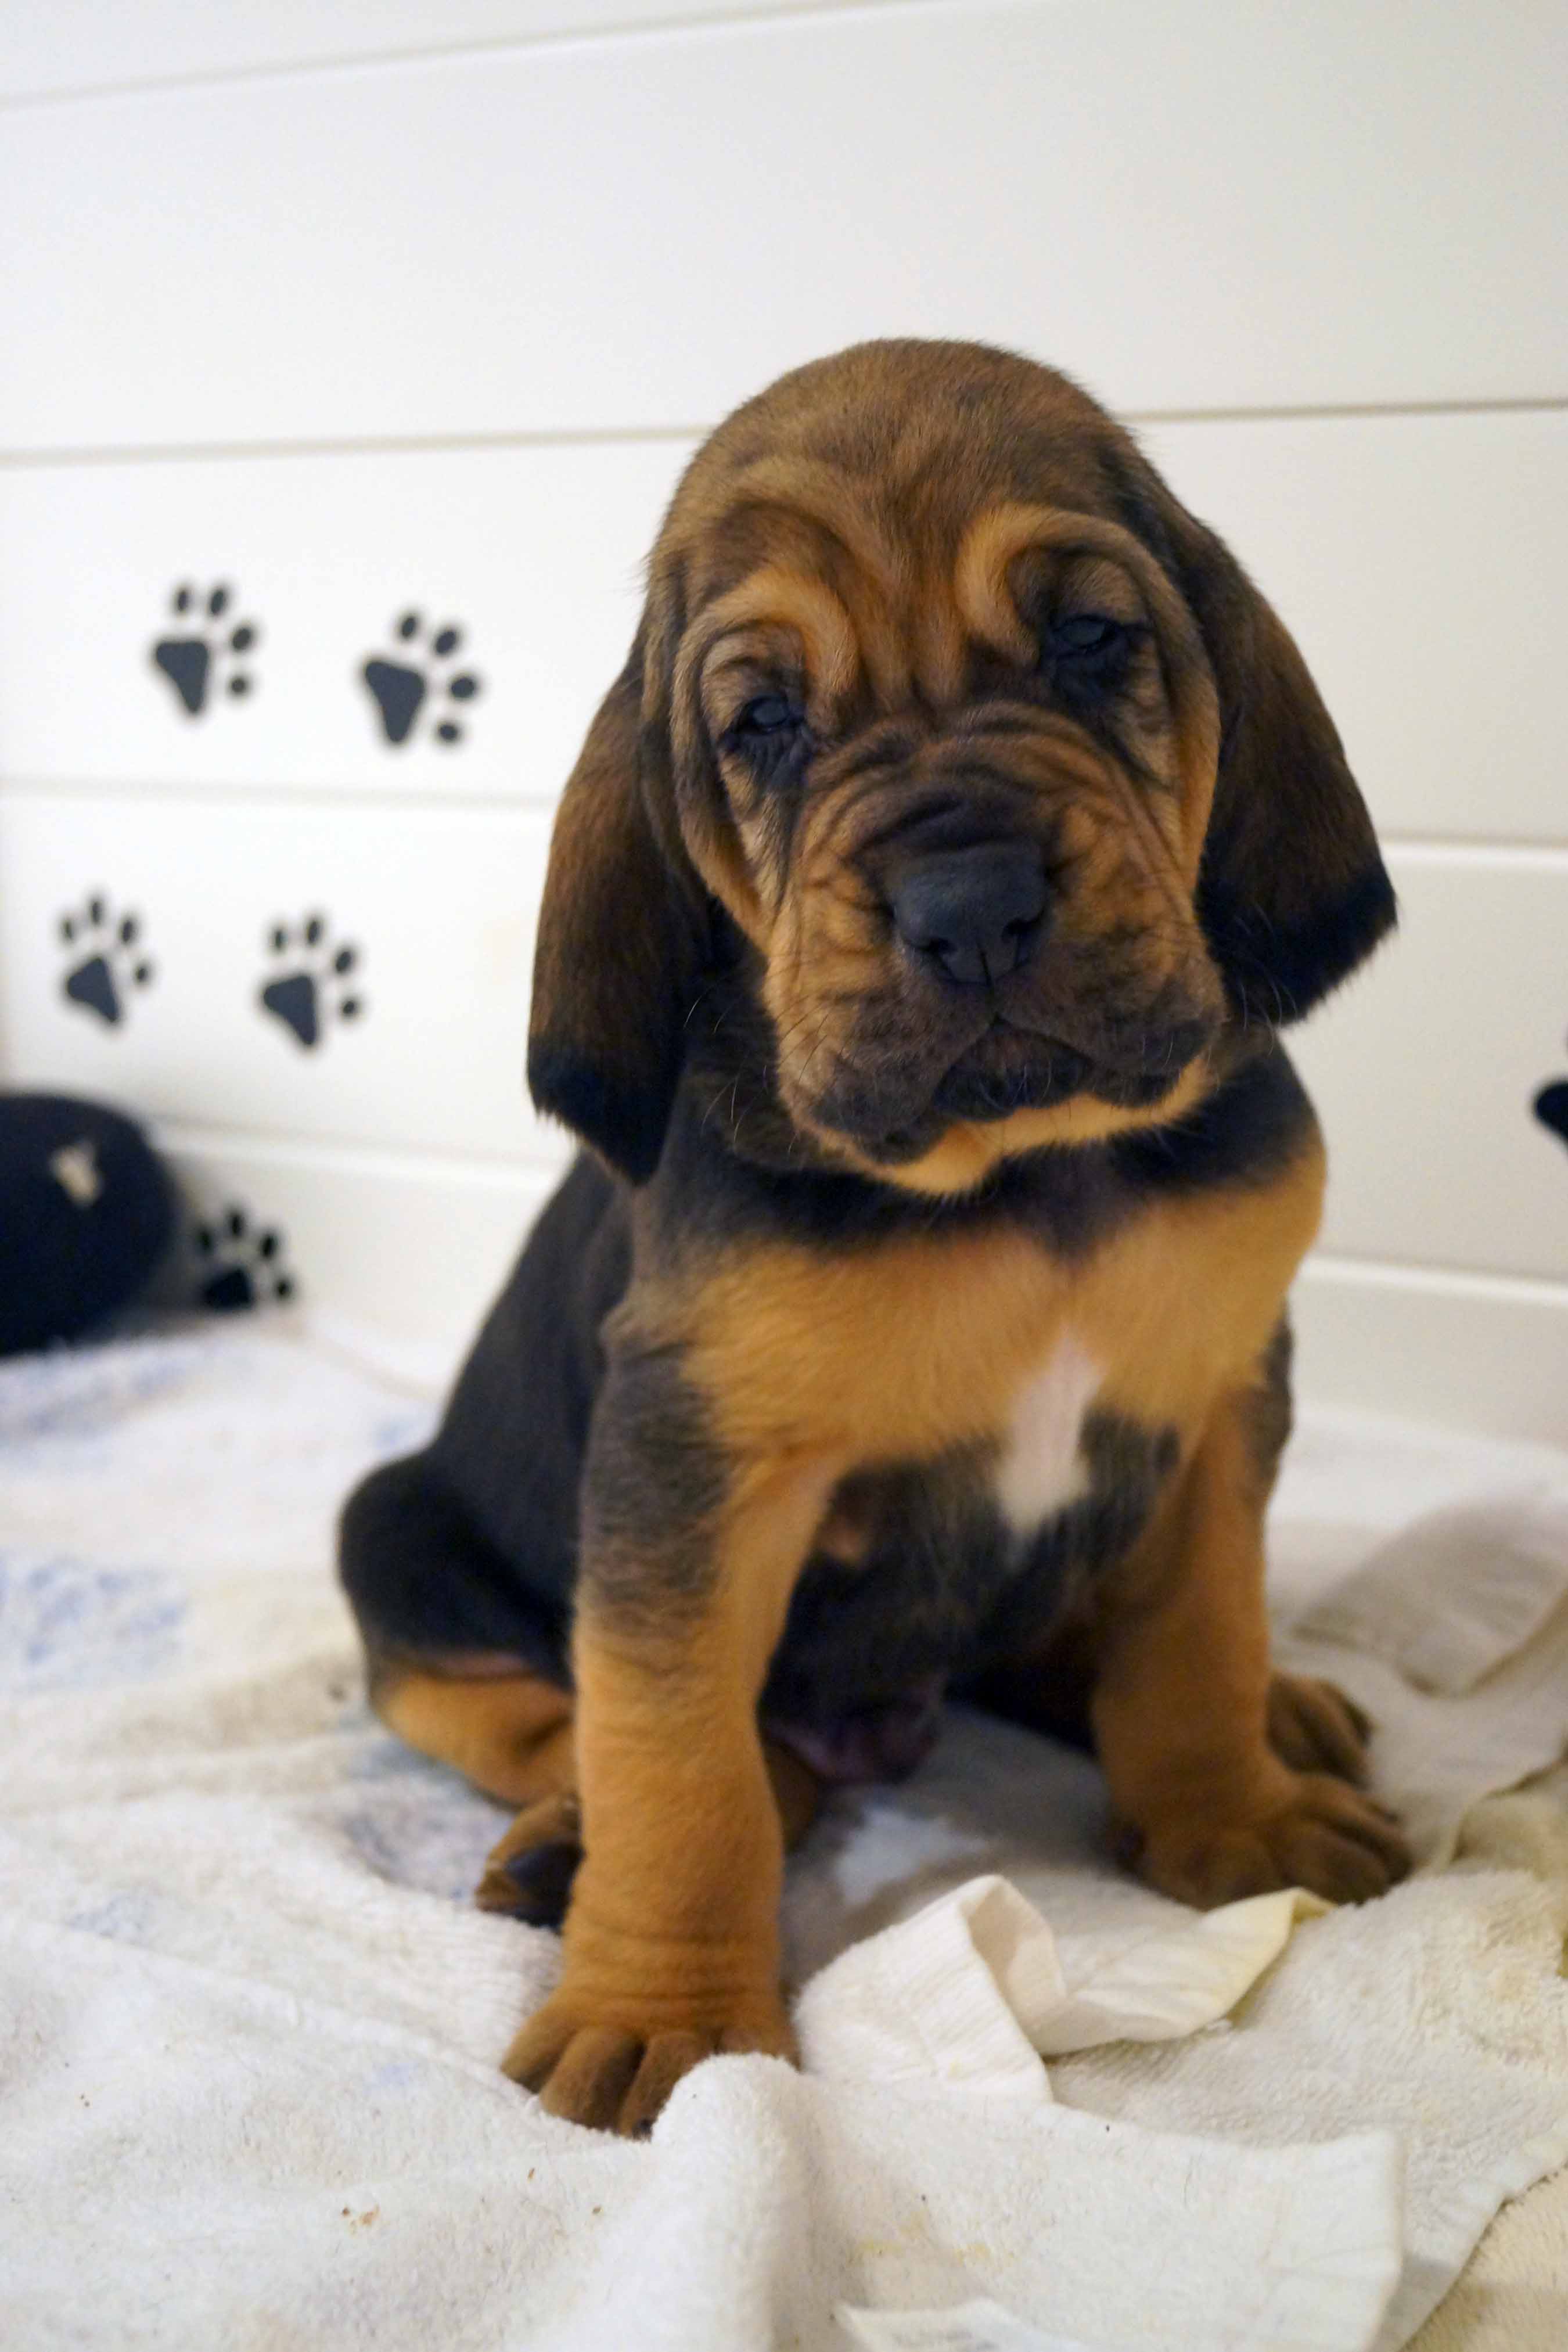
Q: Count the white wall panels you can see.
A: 5